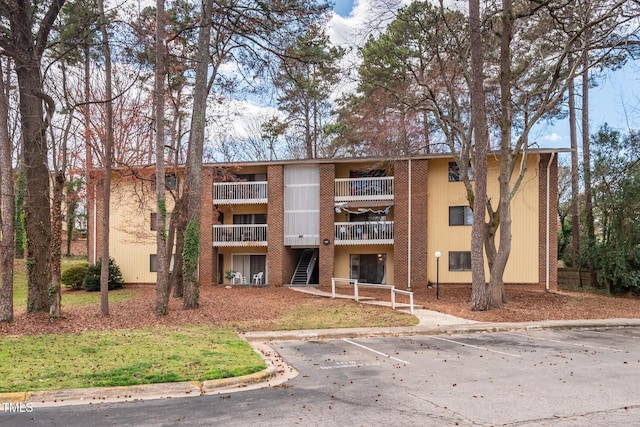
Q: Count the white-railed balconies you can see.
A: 4